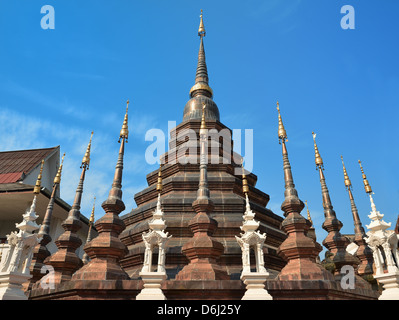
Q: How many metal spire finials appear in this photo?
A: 14